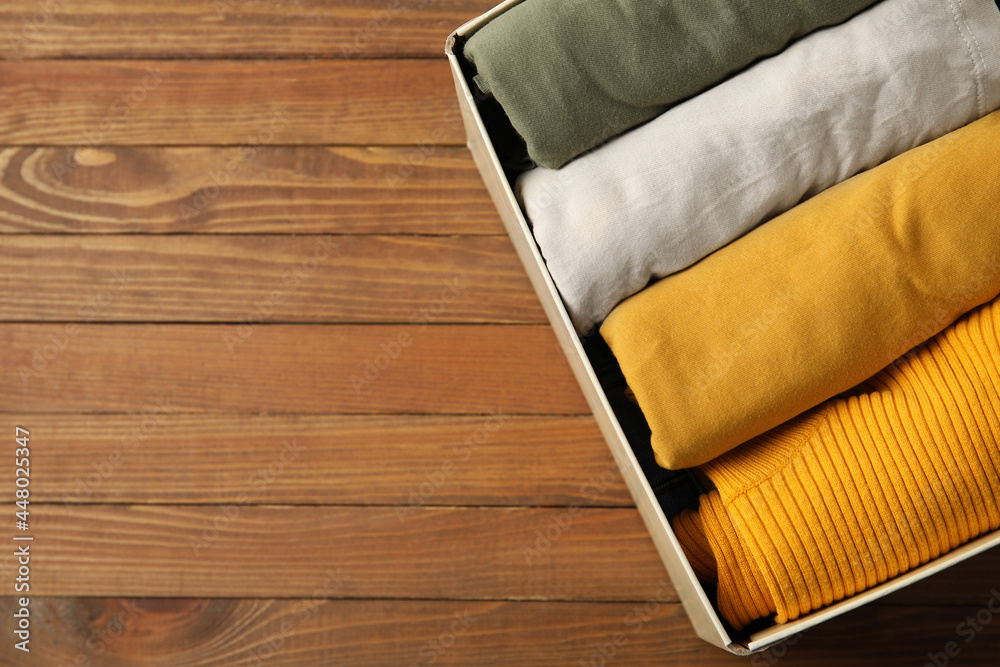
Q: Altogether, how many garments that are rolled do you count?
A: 4